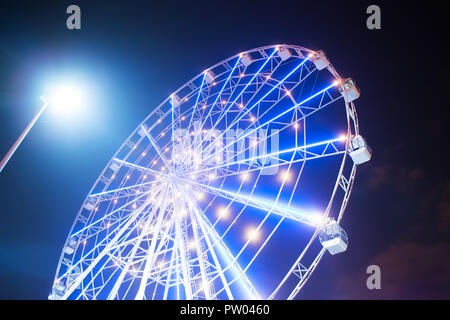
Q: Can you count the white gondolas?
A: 13